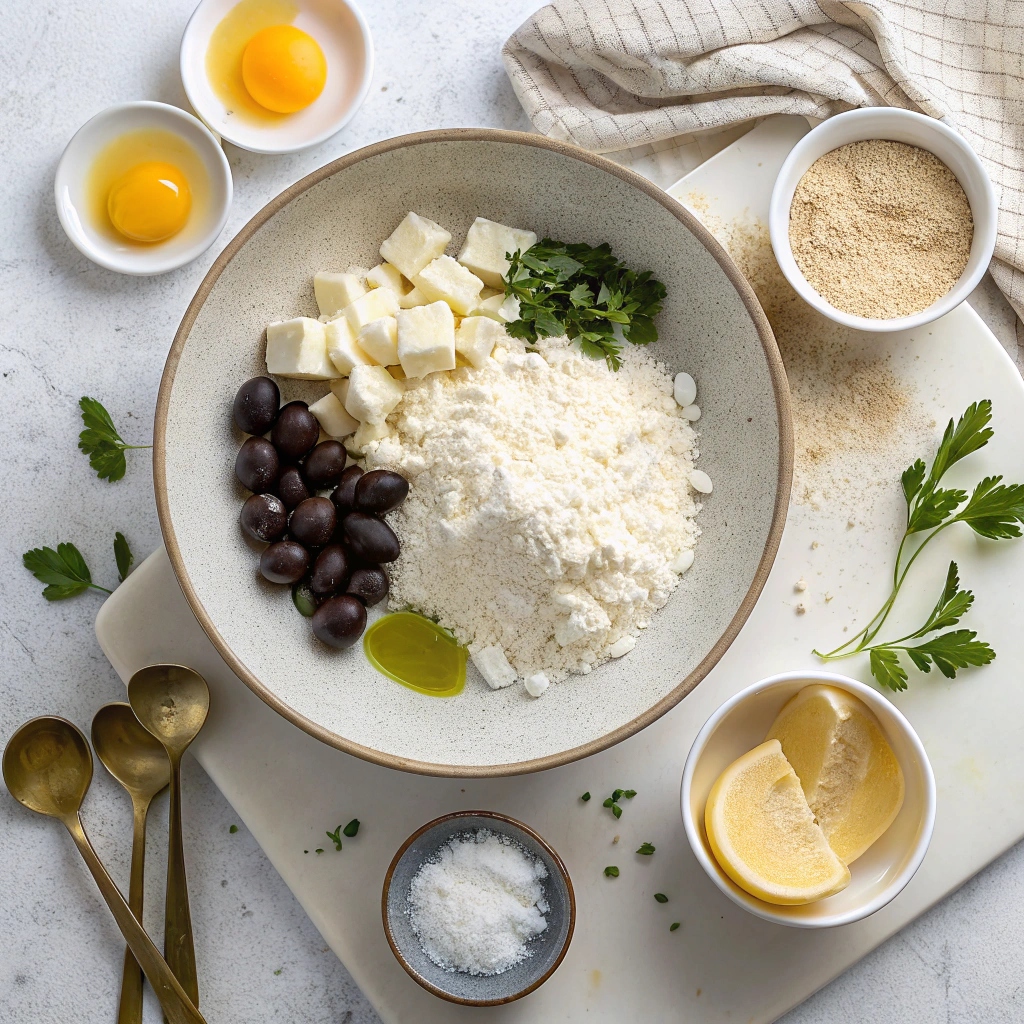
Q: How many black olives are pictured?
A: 14